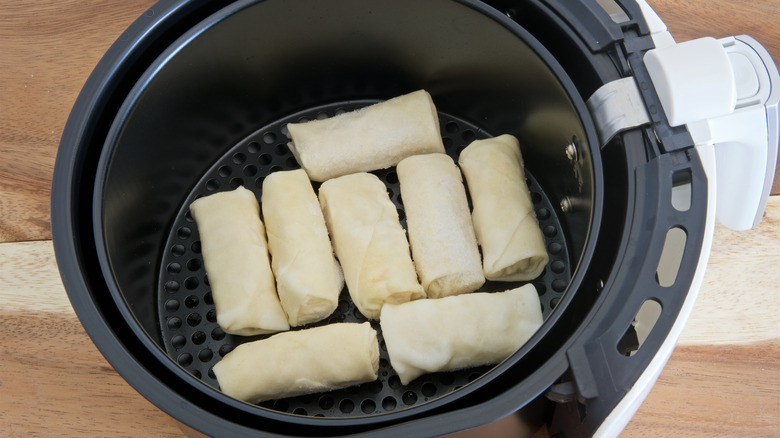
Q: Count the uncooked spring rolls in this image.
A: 8